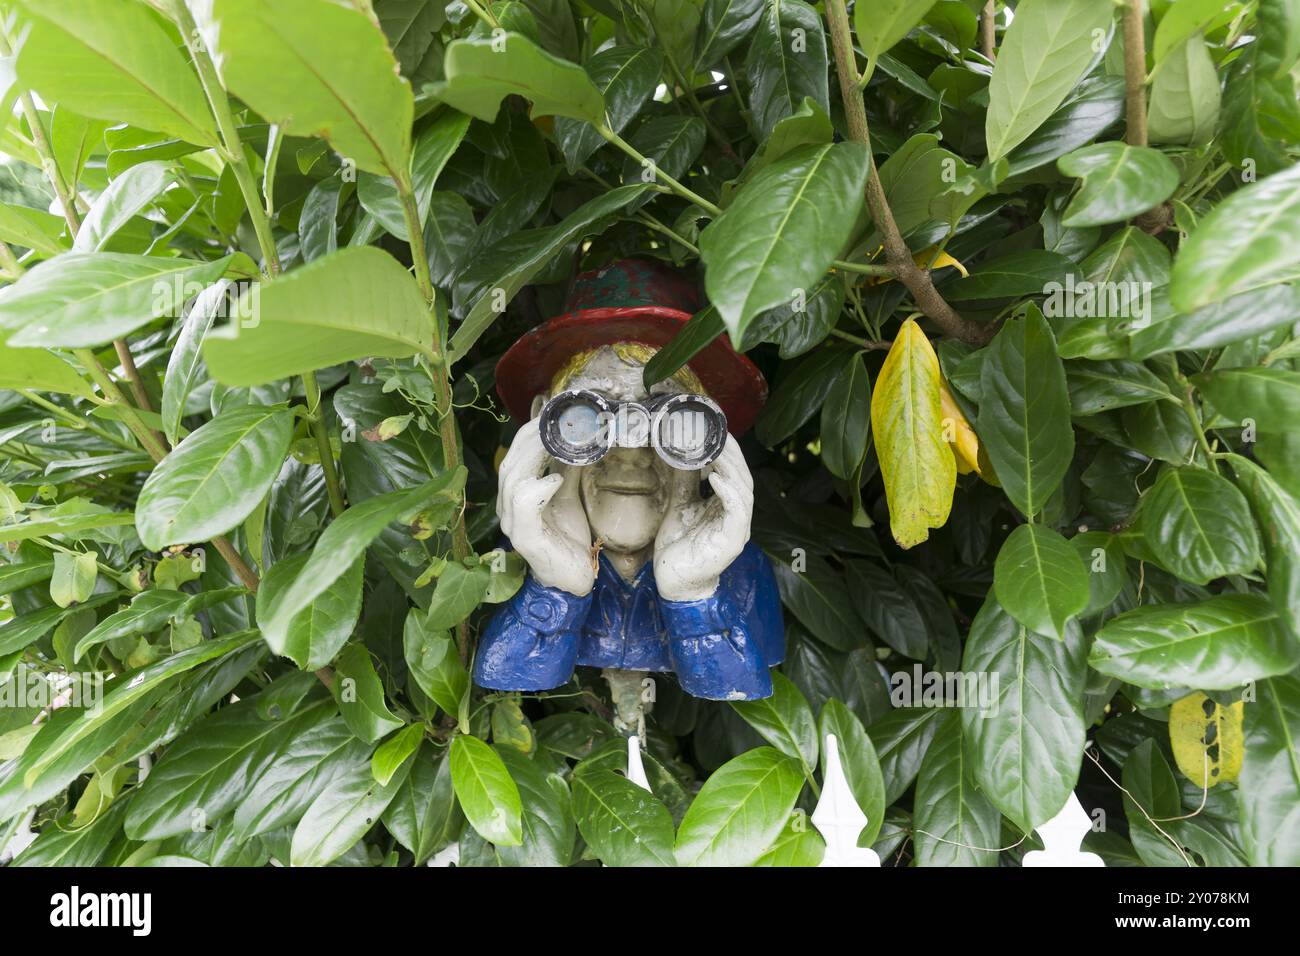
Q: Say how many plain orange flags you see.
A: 0